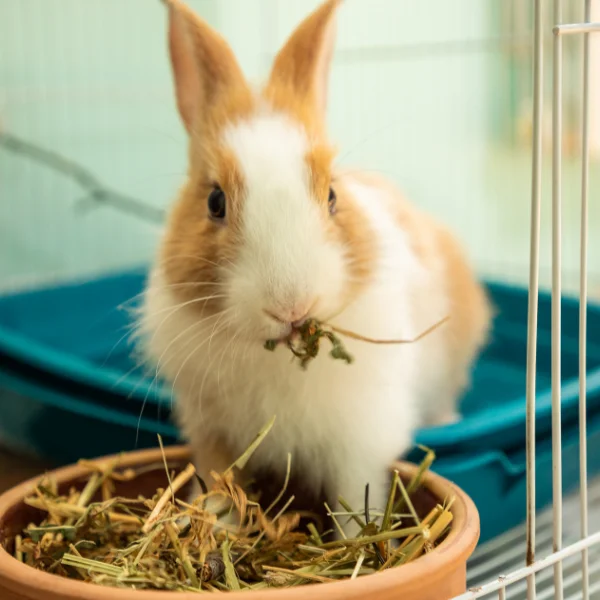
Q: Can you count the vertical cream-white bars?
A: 3